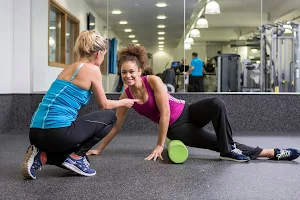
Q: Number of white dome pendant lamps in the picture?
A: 5